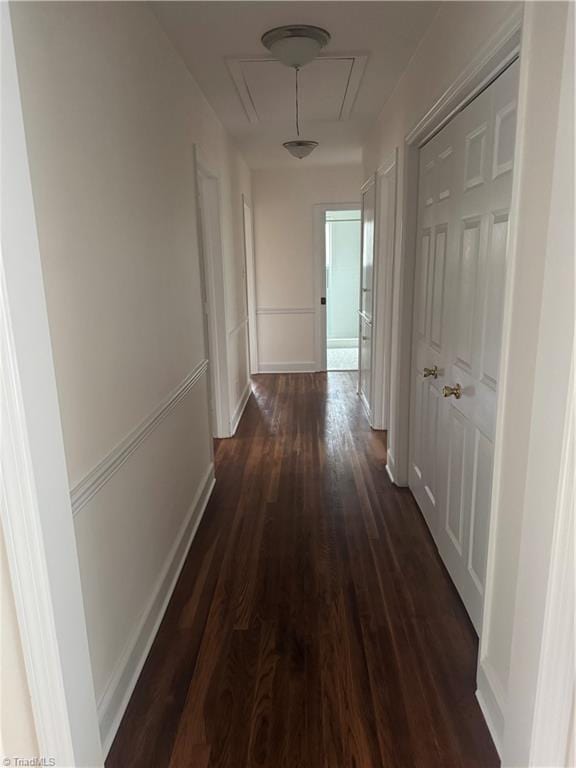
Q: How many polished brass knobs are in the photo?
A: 2